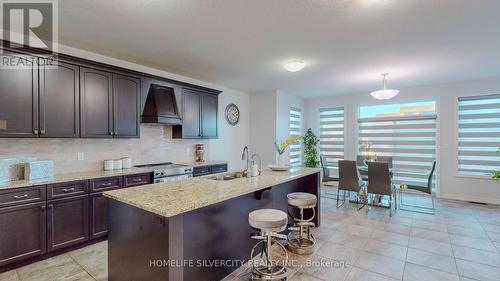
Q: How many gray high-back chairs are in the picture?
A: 6